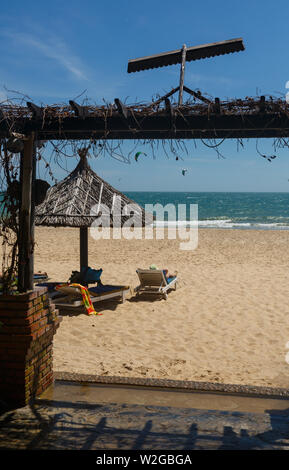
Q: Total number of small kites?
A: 2